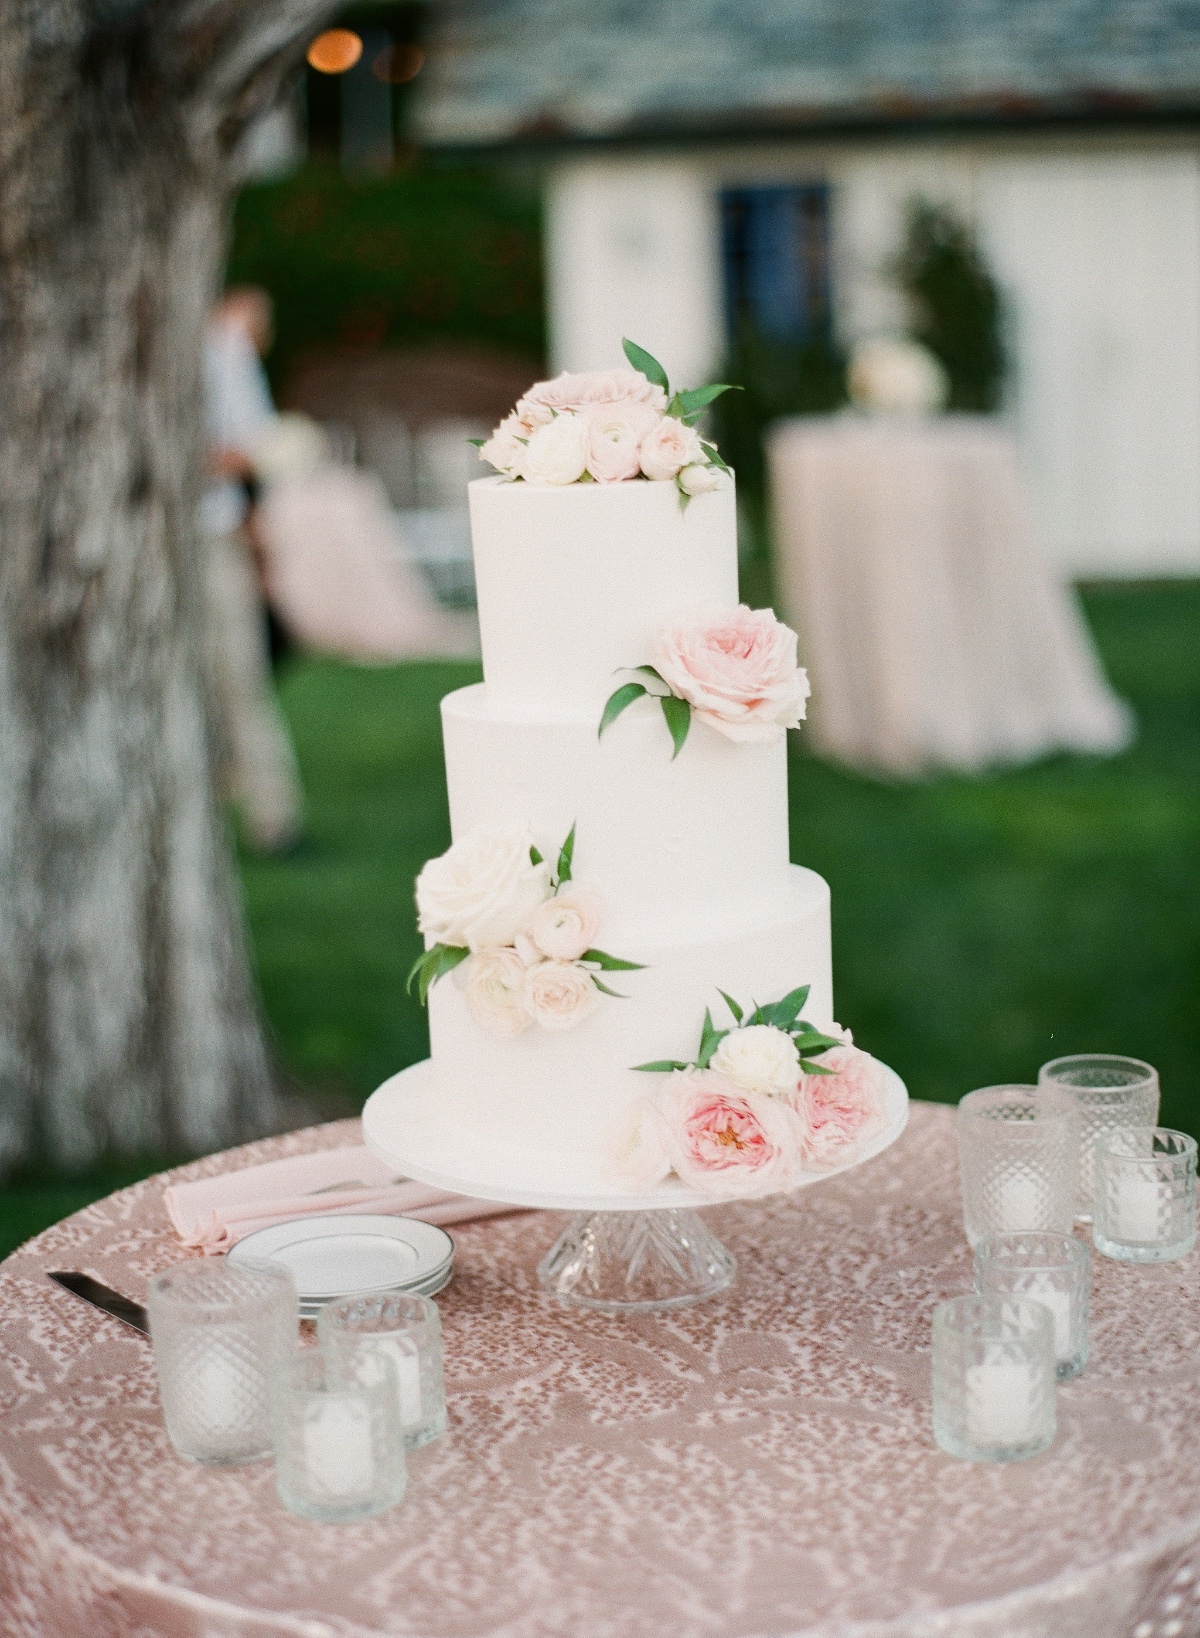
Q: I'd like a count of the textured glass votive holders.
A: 8